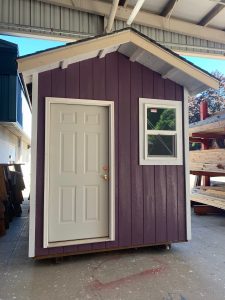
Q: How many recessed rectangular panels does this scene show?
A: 6